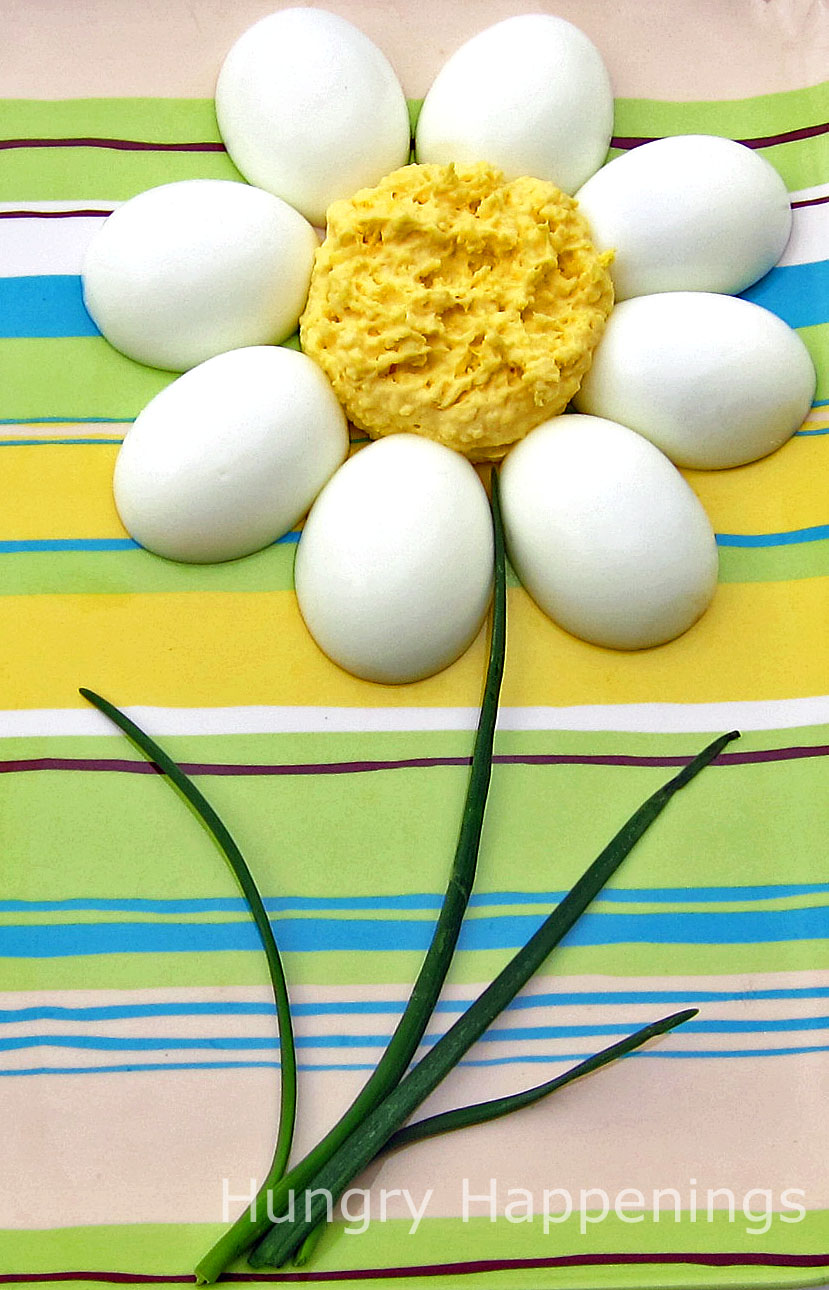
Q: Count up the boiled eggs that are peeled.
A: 8